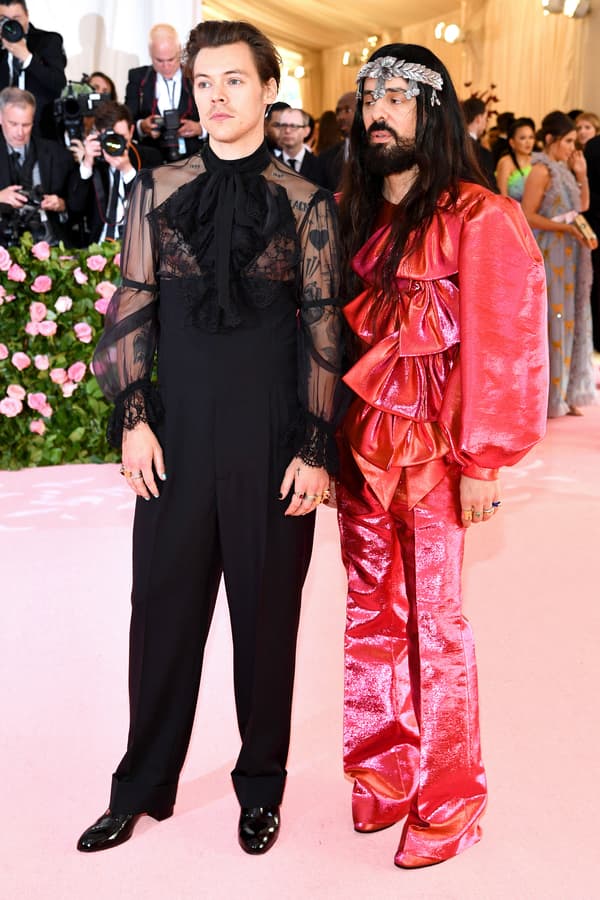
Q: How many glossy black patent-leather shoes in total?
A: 2